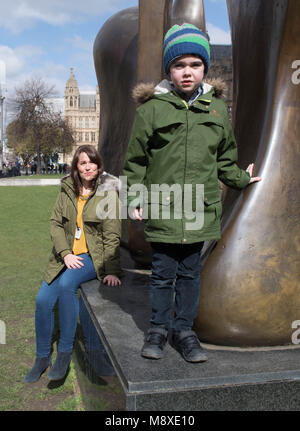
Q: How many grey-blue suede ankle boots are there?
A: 2